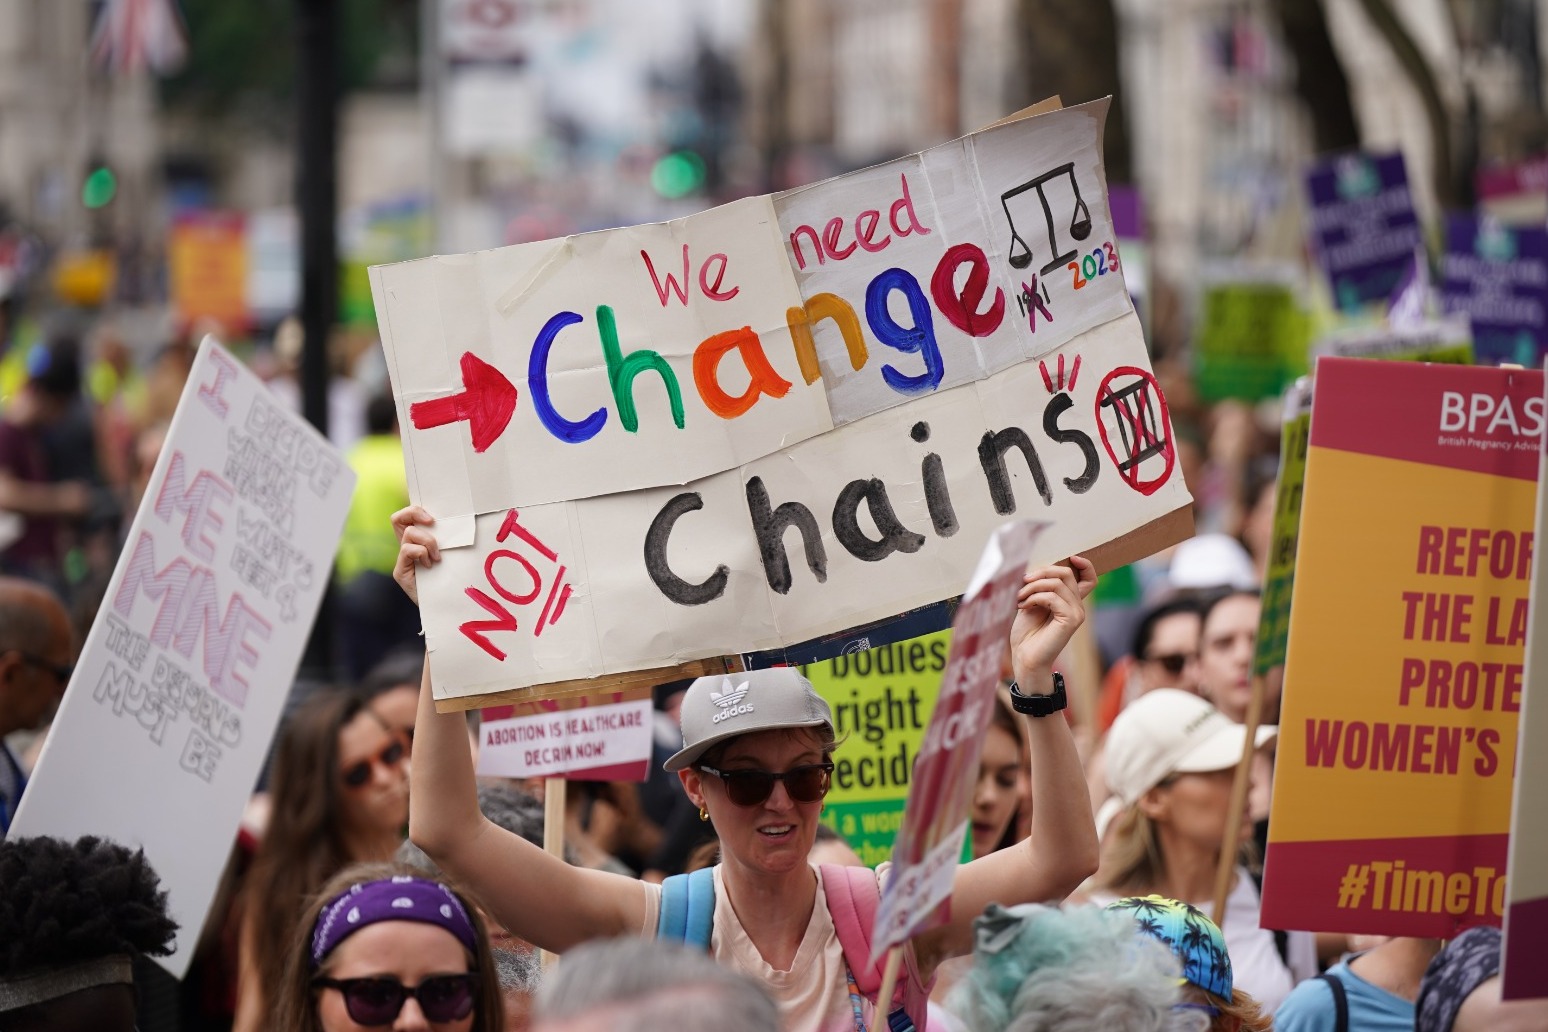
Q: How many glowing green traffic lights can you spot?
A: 2